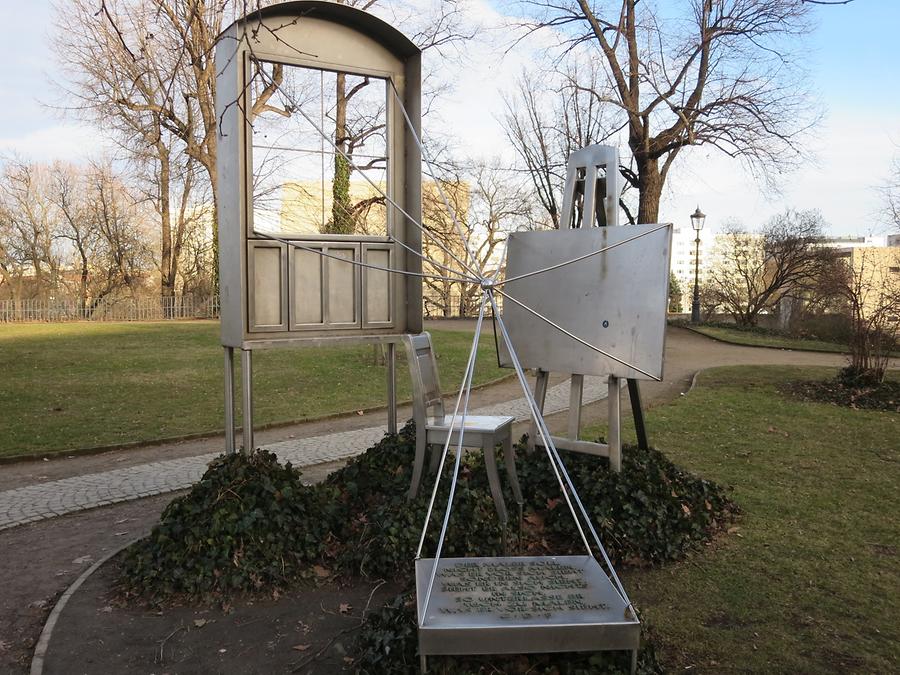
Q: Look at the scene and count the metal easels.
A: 1